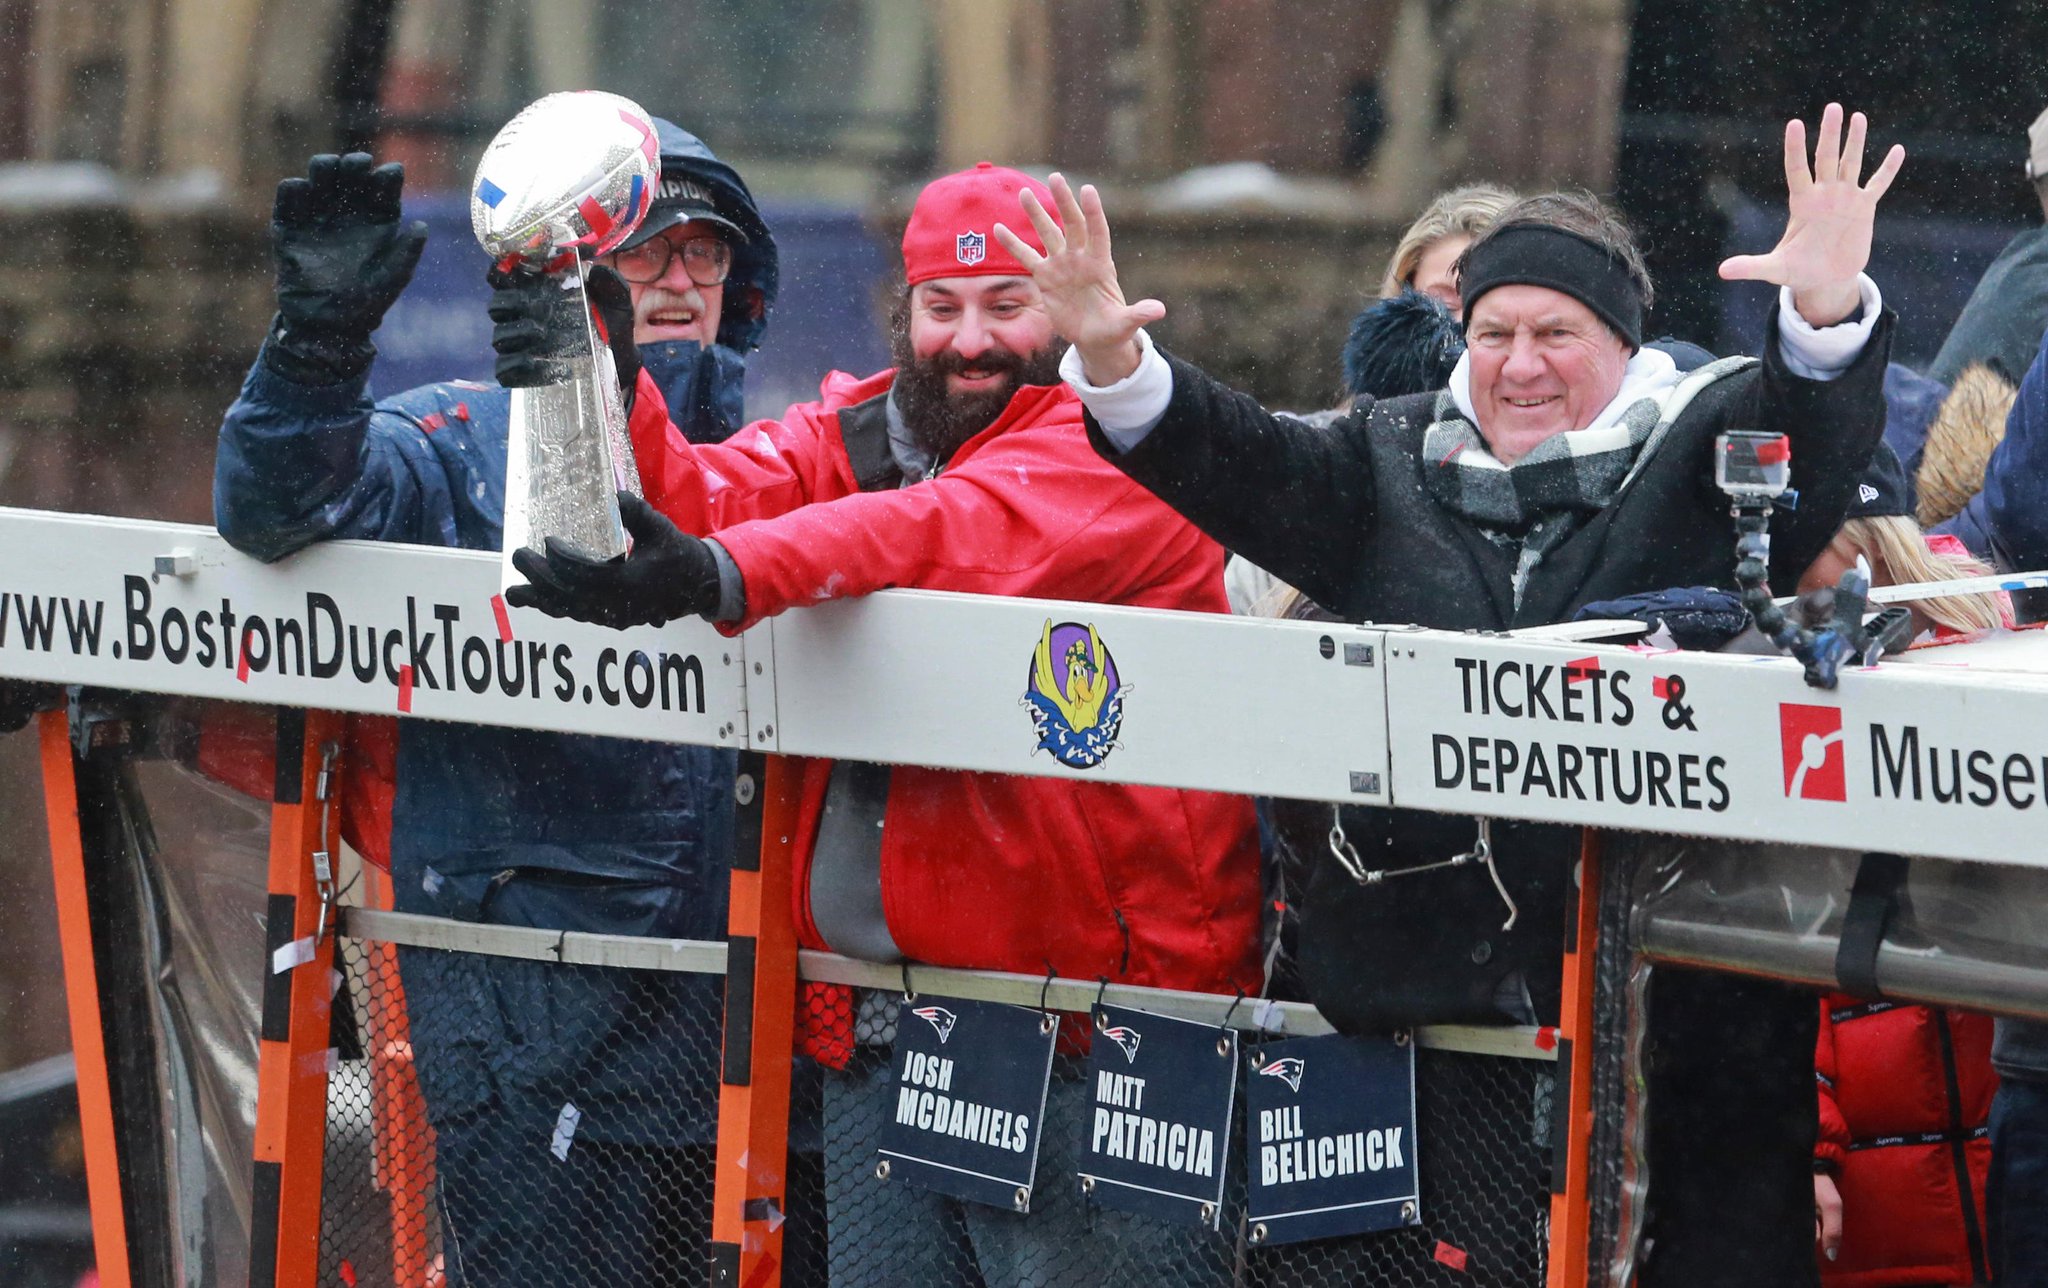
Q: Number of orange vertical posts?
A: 4